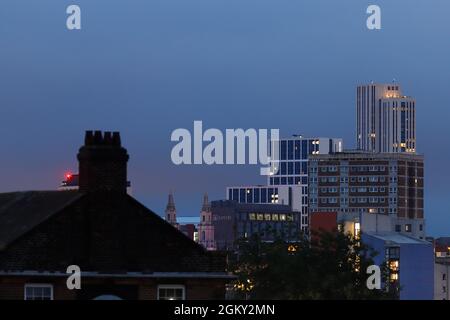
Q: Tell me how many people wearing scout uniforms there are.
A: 0